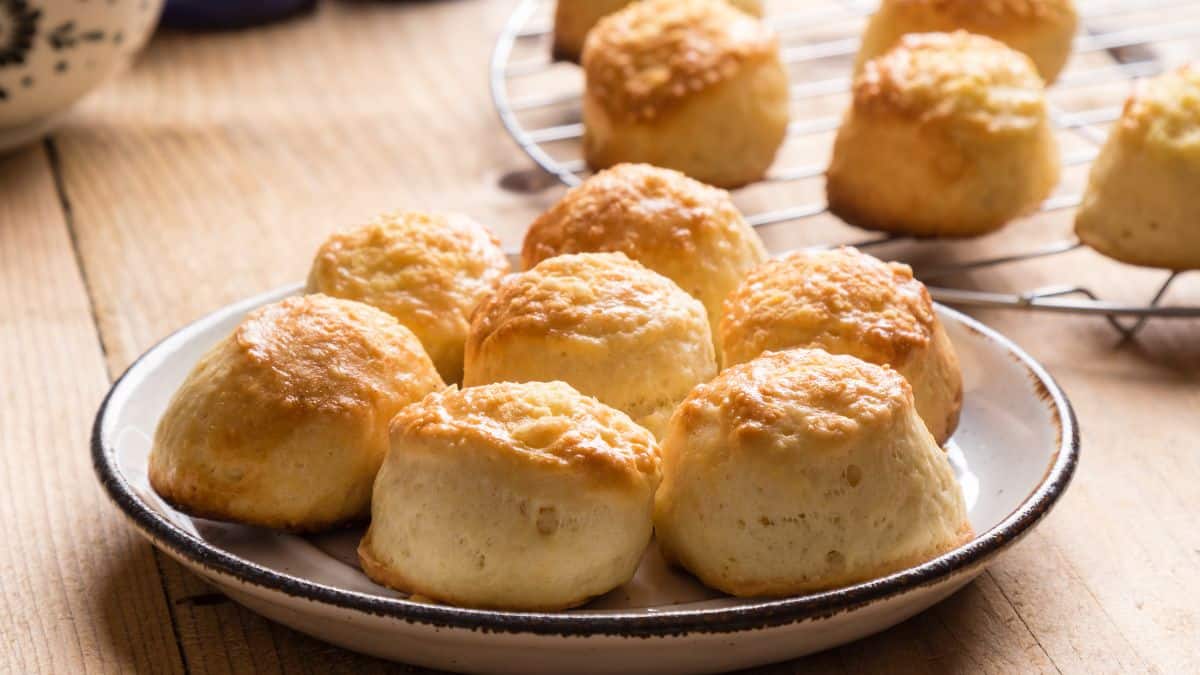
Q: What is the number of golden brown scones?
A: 12